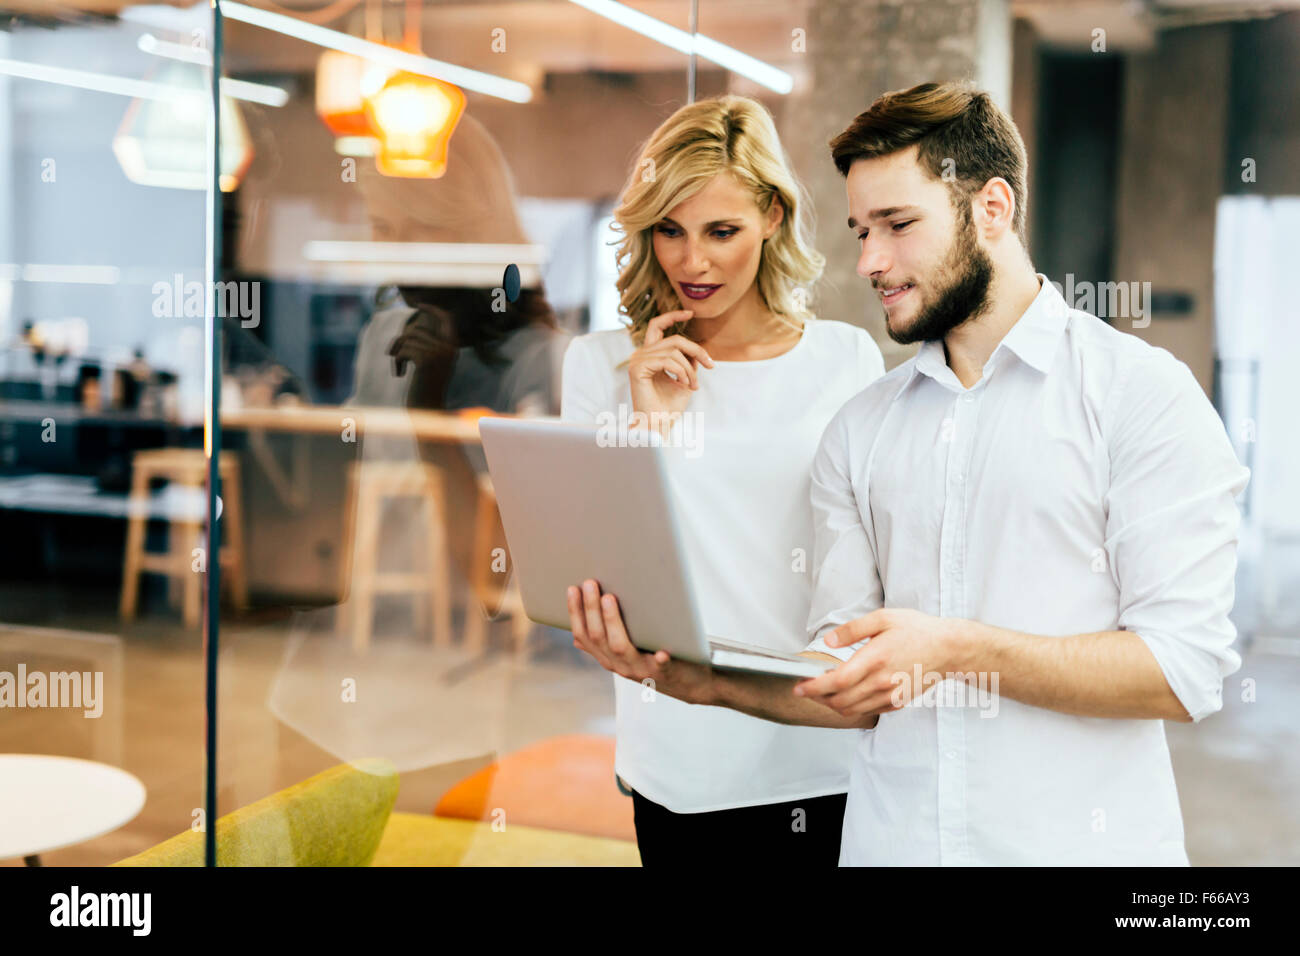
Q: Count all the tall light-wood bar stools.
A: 3